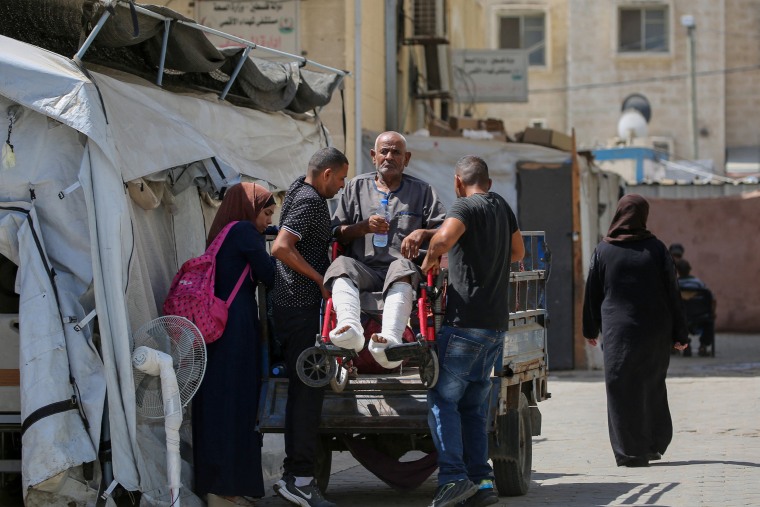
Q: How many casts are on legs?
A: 2